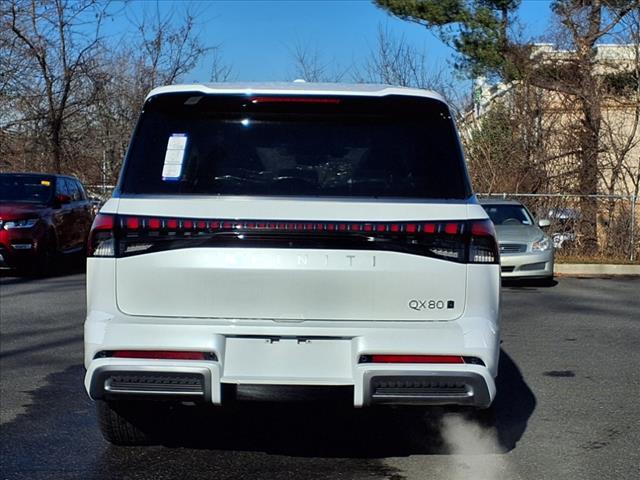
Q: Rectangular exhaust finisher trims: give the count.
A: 2